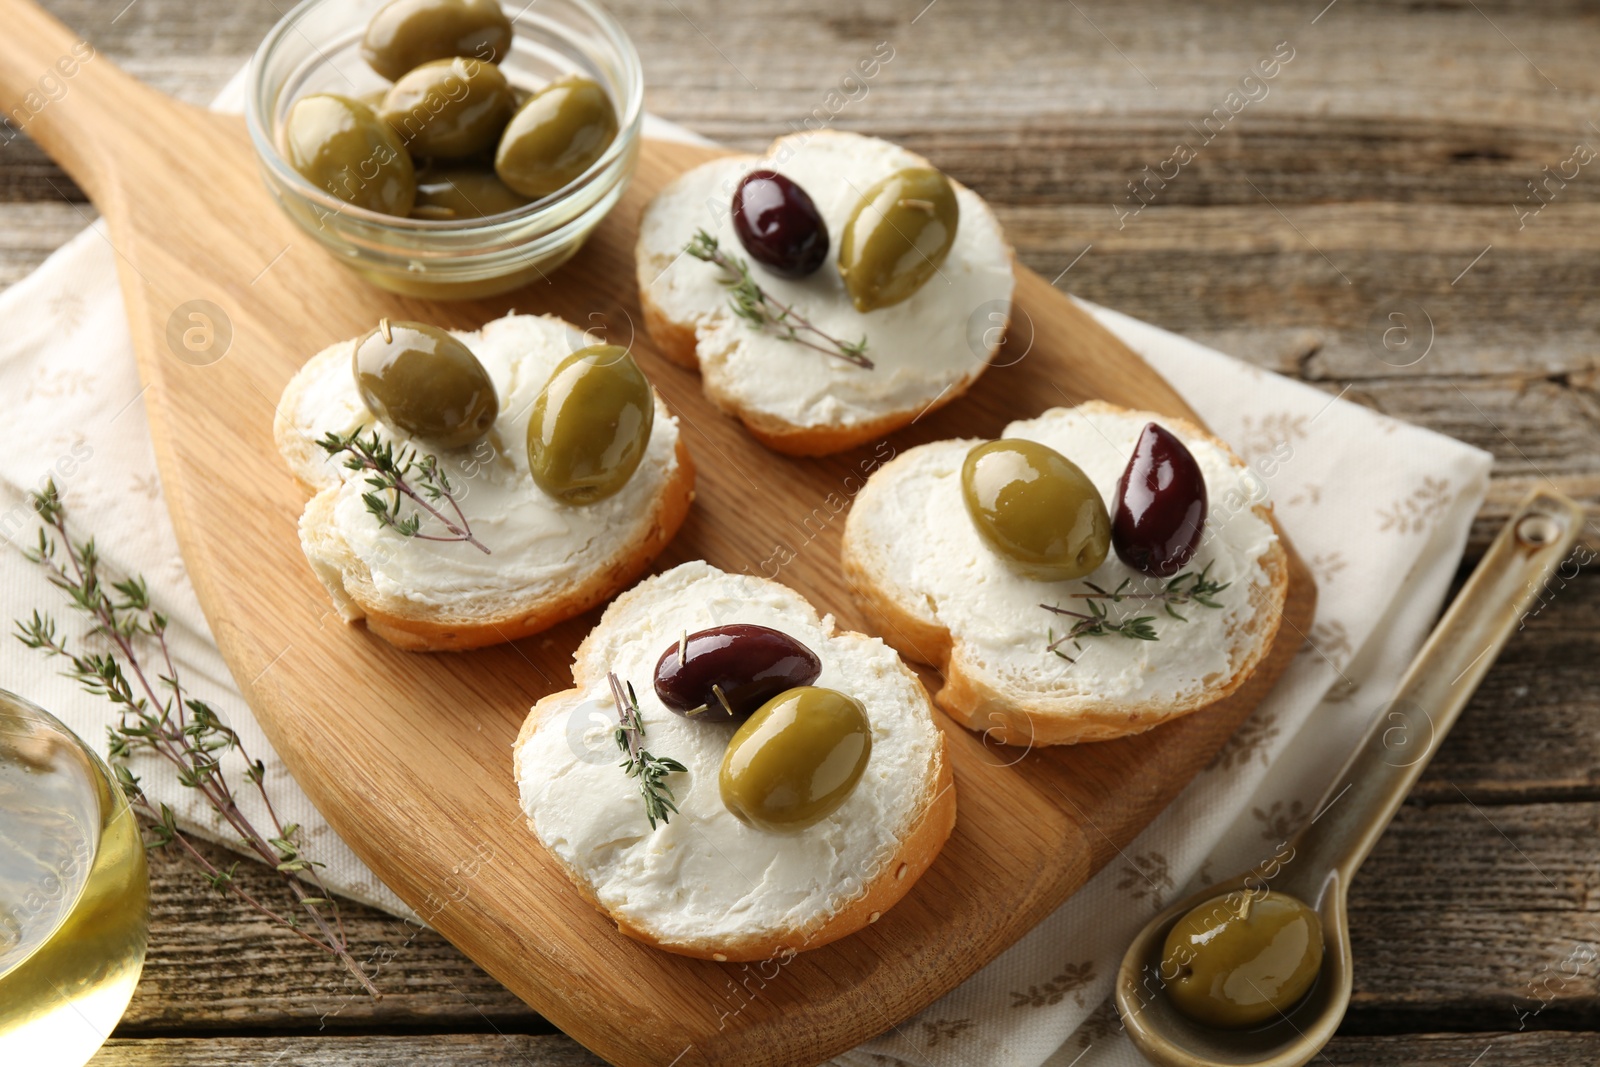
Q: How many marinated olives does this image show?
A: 14